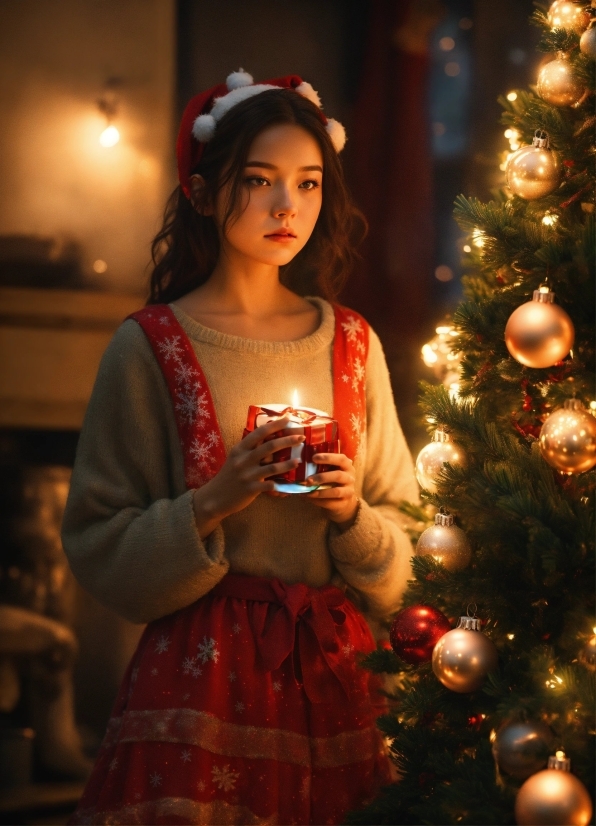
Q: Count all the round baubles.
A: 12